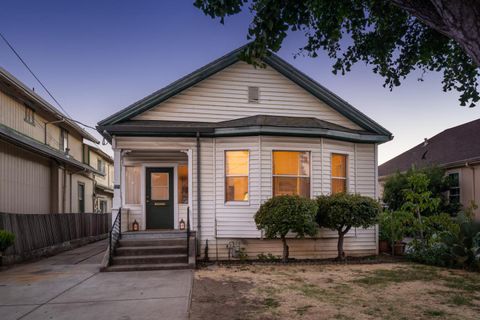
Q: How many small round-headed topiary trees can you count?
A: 2